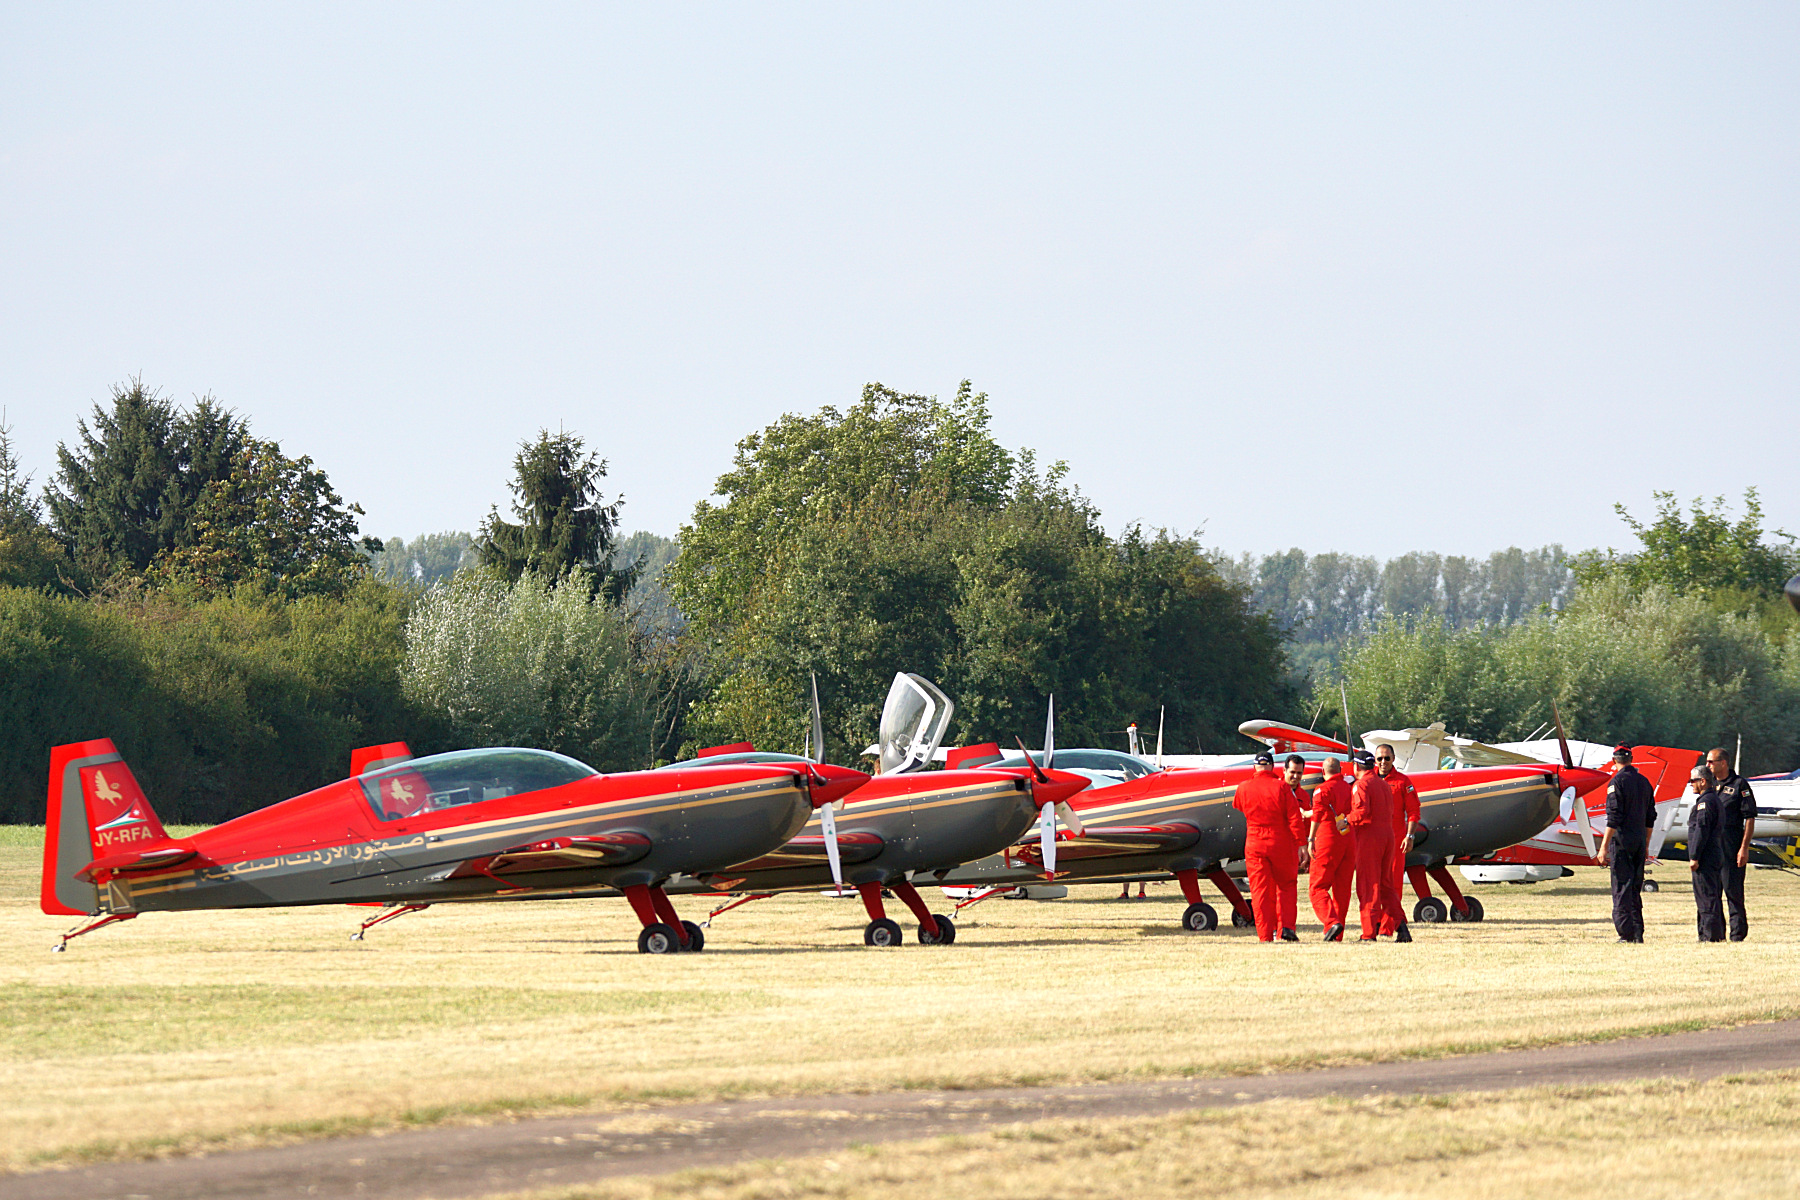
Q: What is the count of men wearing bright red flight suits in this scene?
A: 5